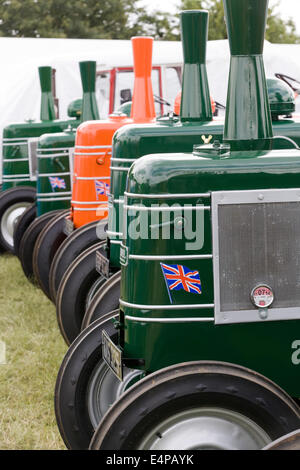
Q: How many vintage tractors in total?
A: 5